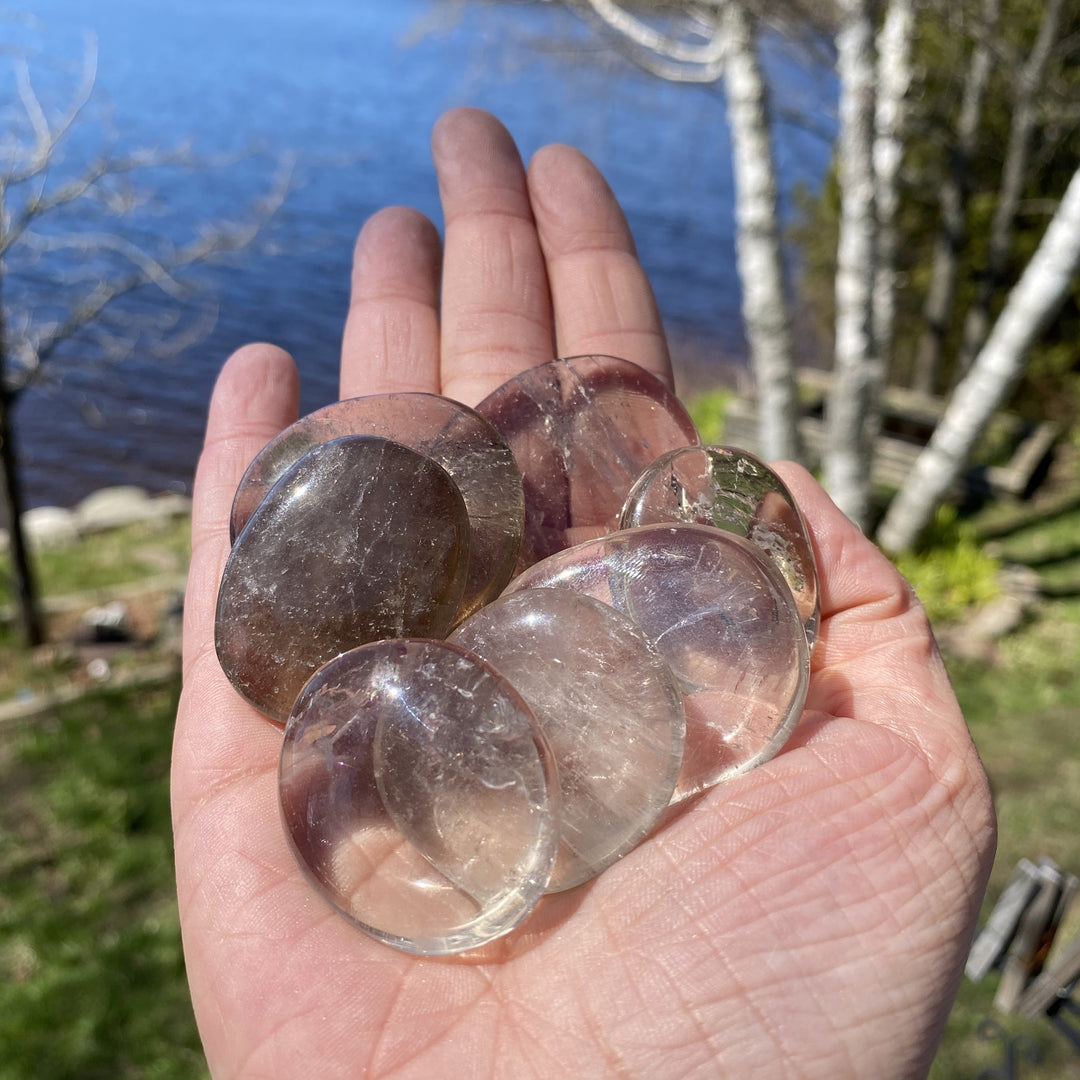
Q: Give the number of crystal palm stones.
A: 7